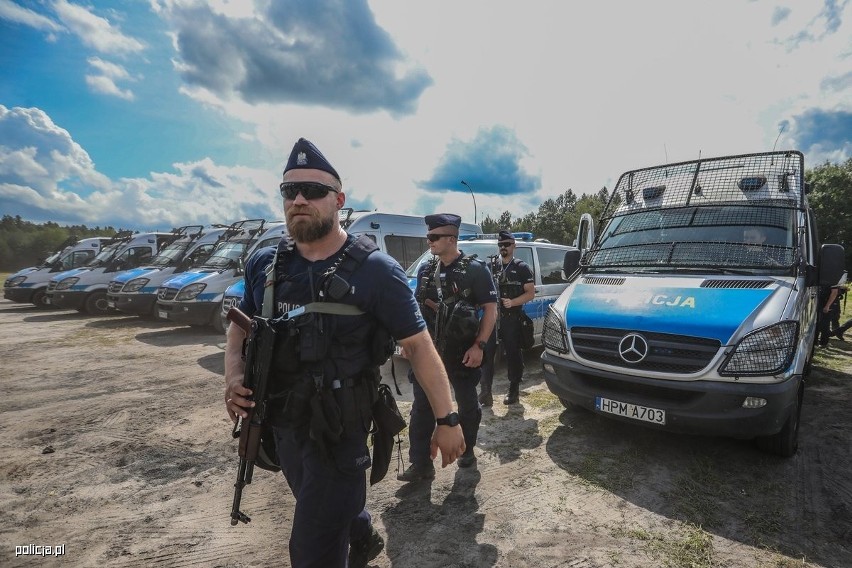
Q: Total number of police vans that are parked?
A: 7